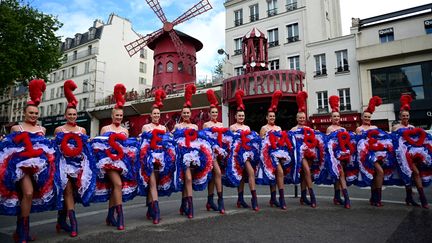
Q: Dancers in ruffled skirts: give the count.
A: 12